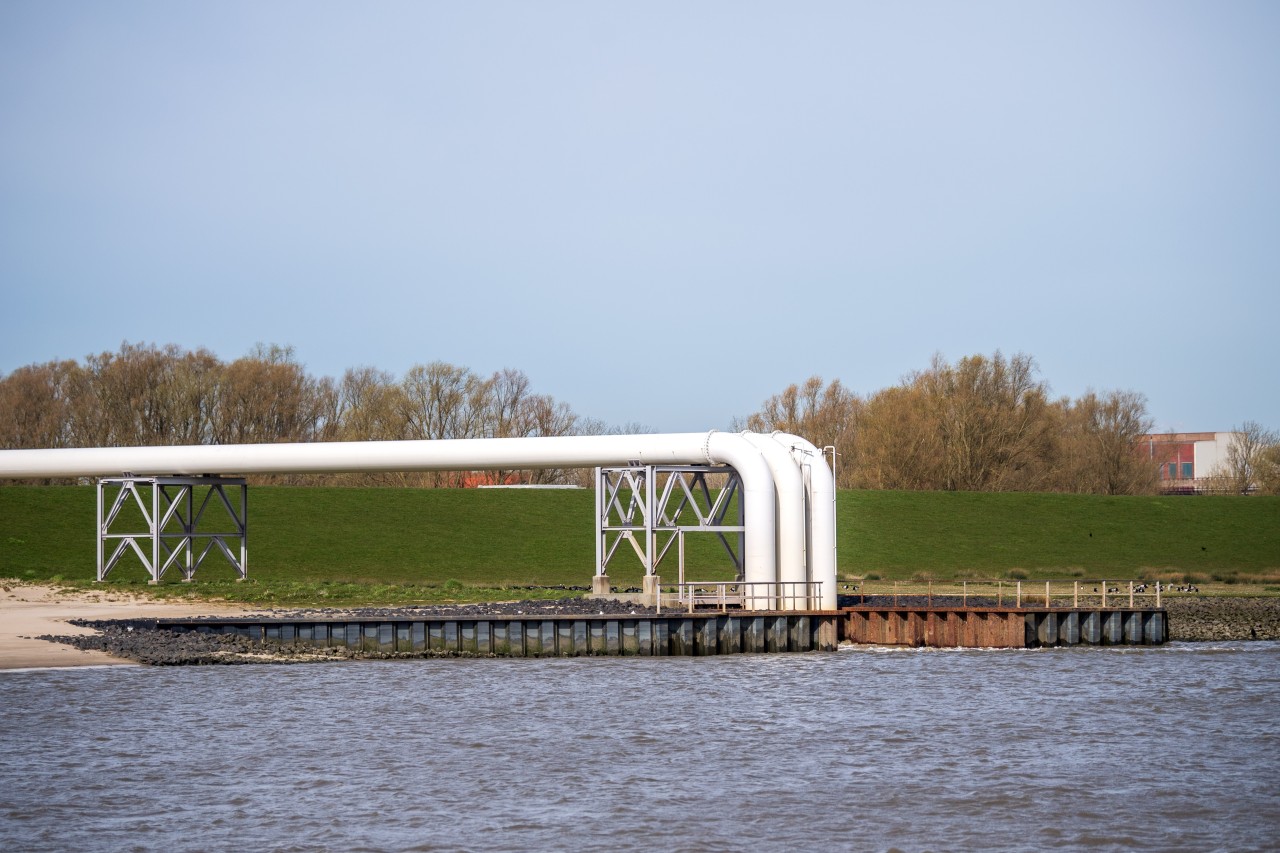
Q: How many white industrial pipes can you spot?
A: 3